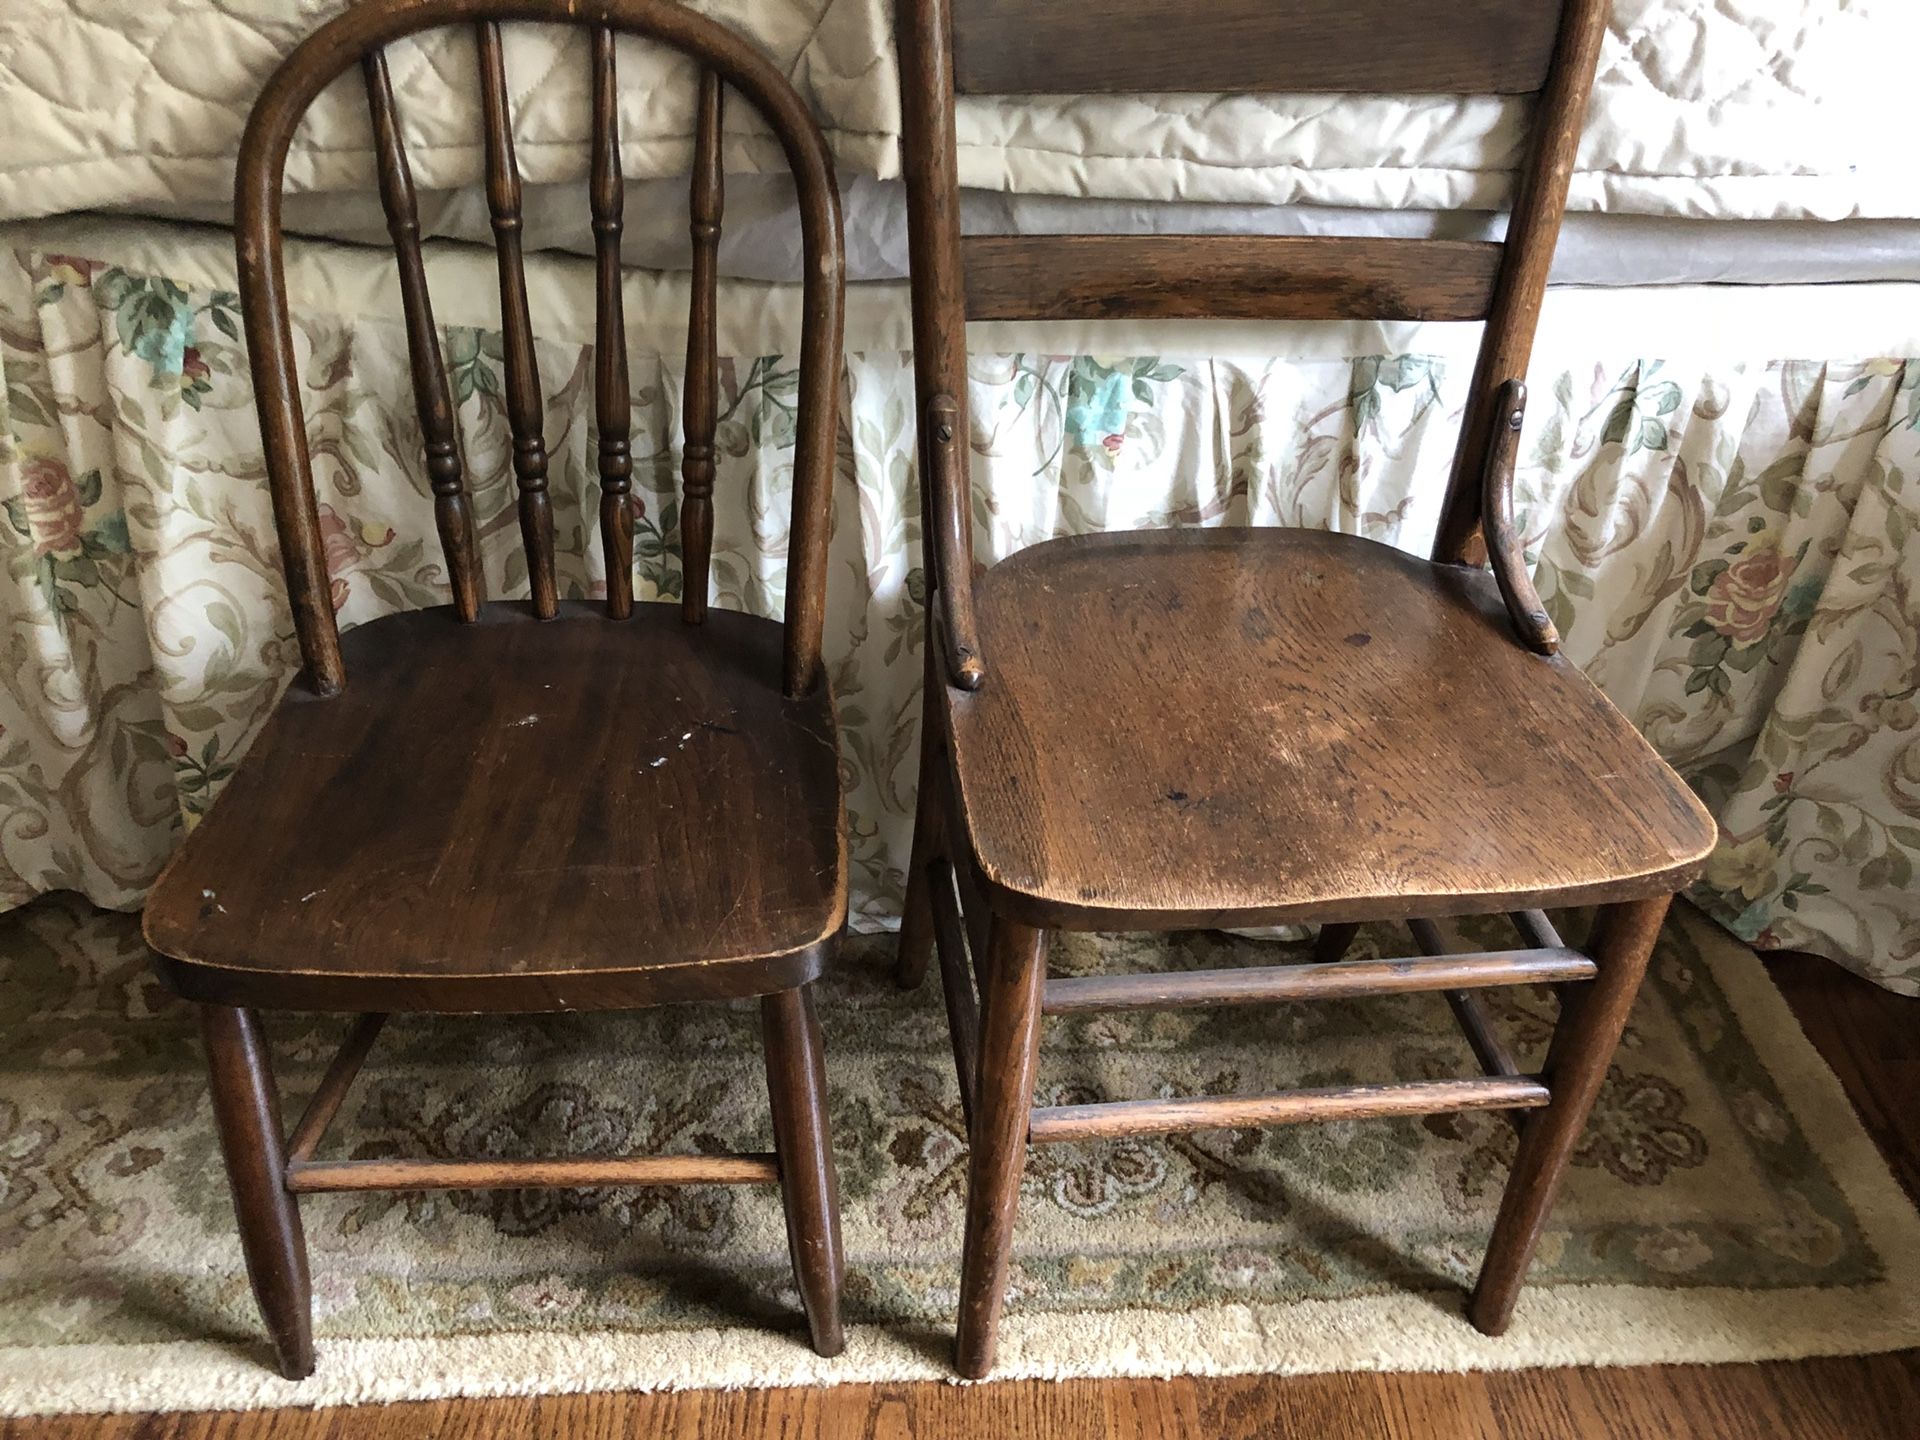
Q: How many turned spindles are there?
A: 4